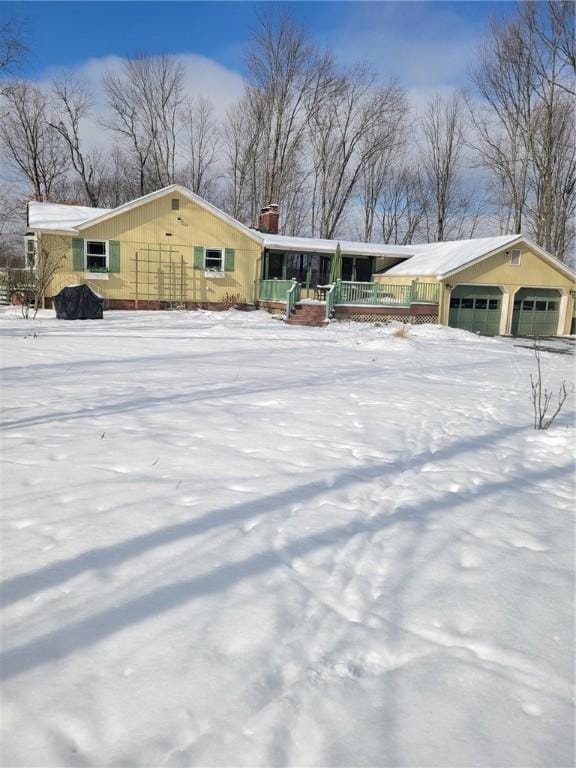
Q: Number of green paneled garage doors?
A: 2